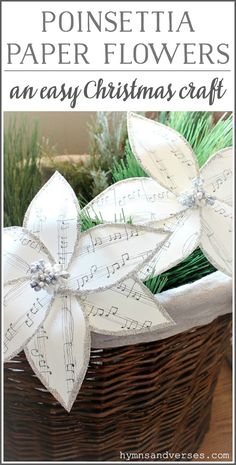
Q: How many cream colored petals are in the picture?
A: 11